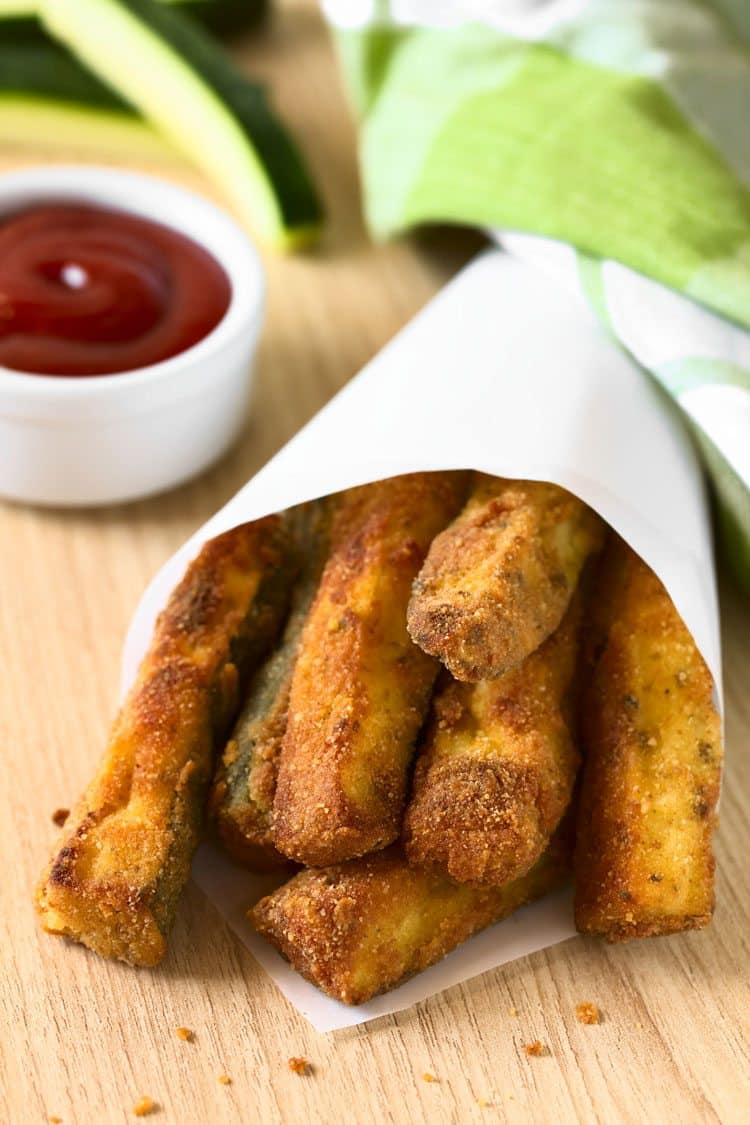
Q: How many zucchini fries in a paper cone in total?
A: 7